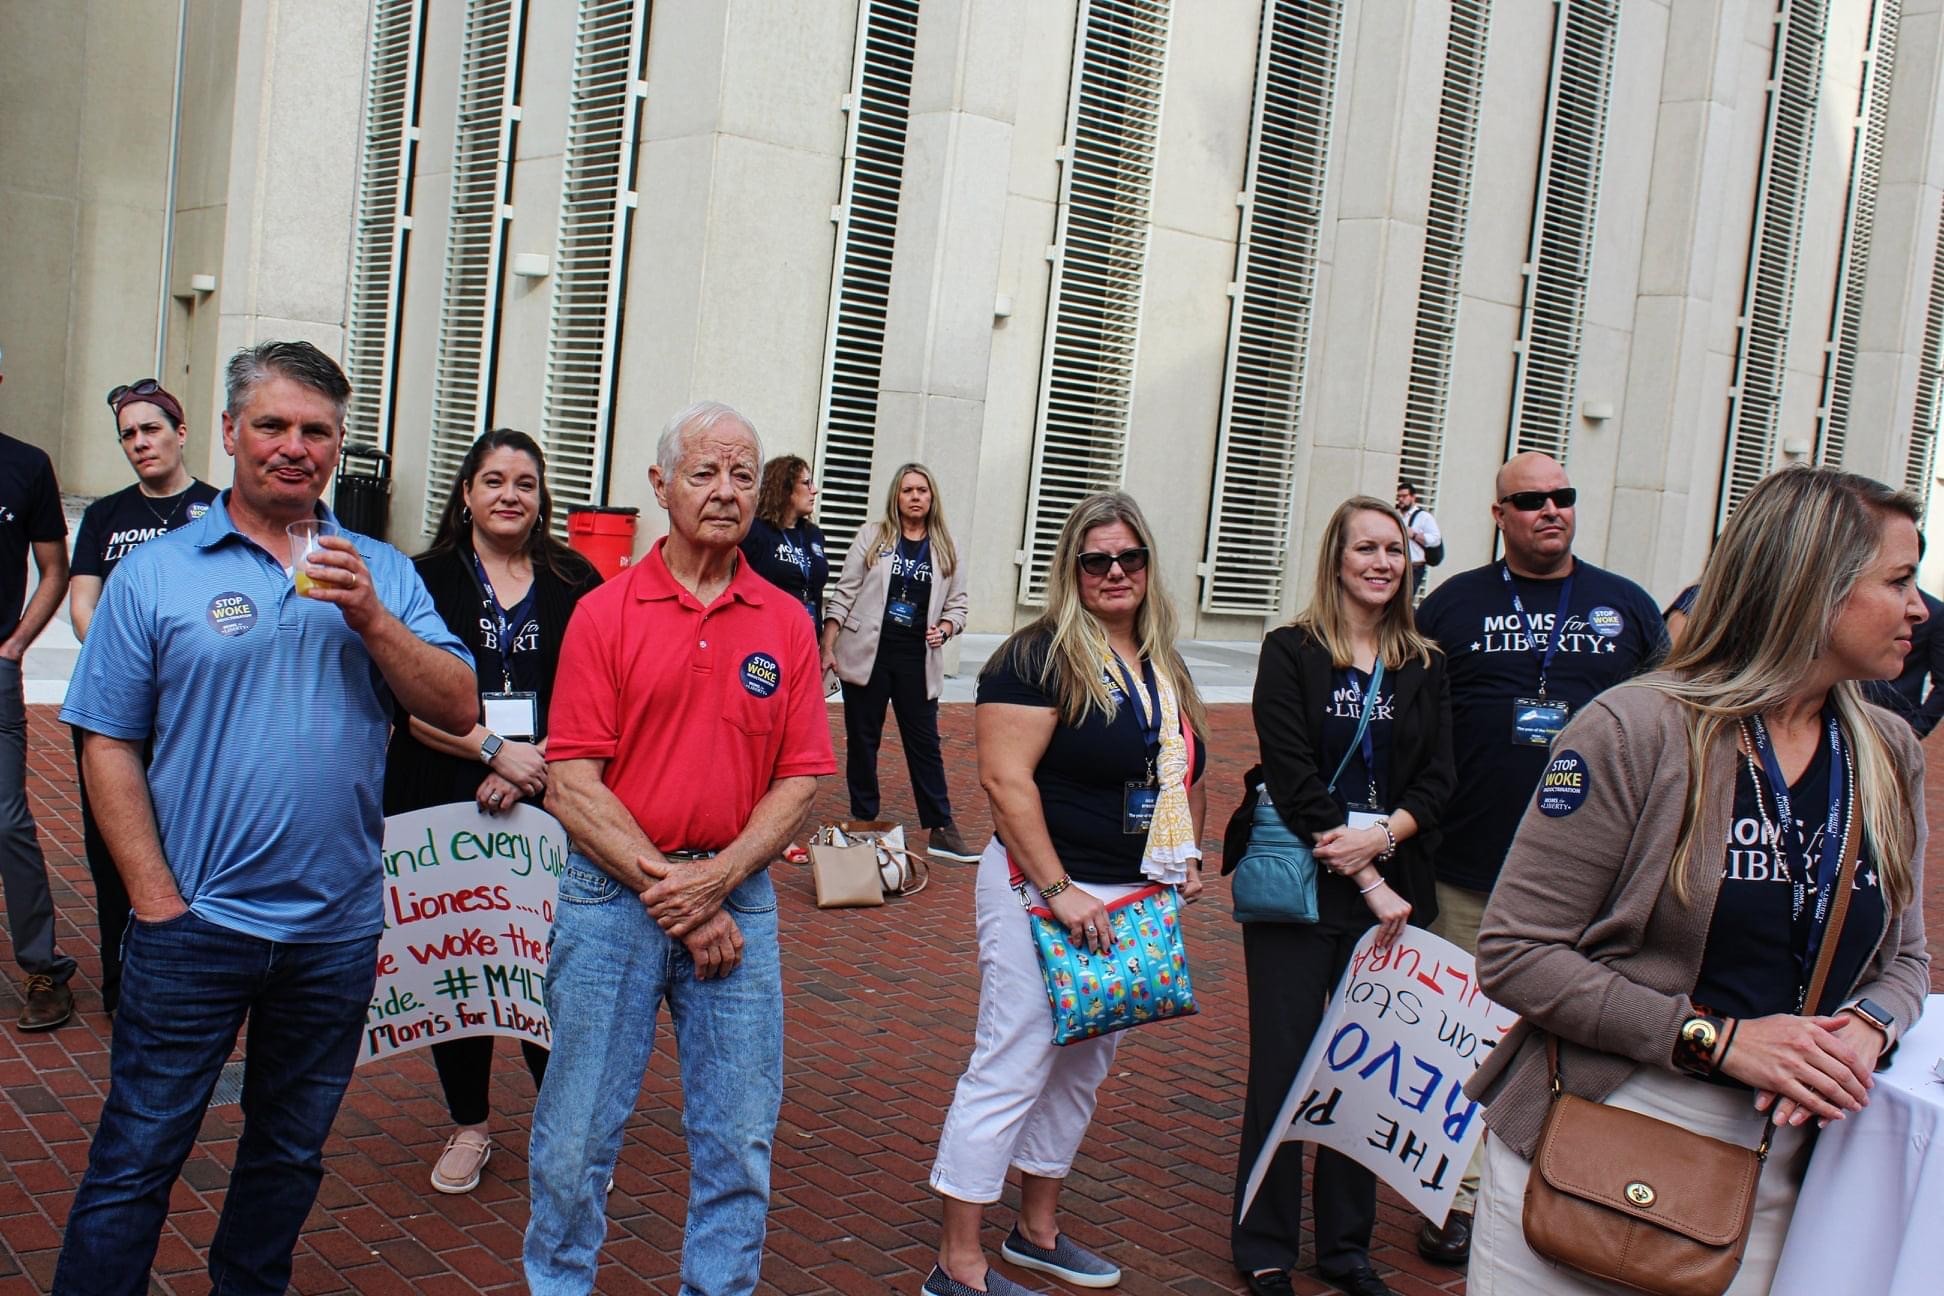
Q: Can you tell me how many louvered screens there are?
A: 11